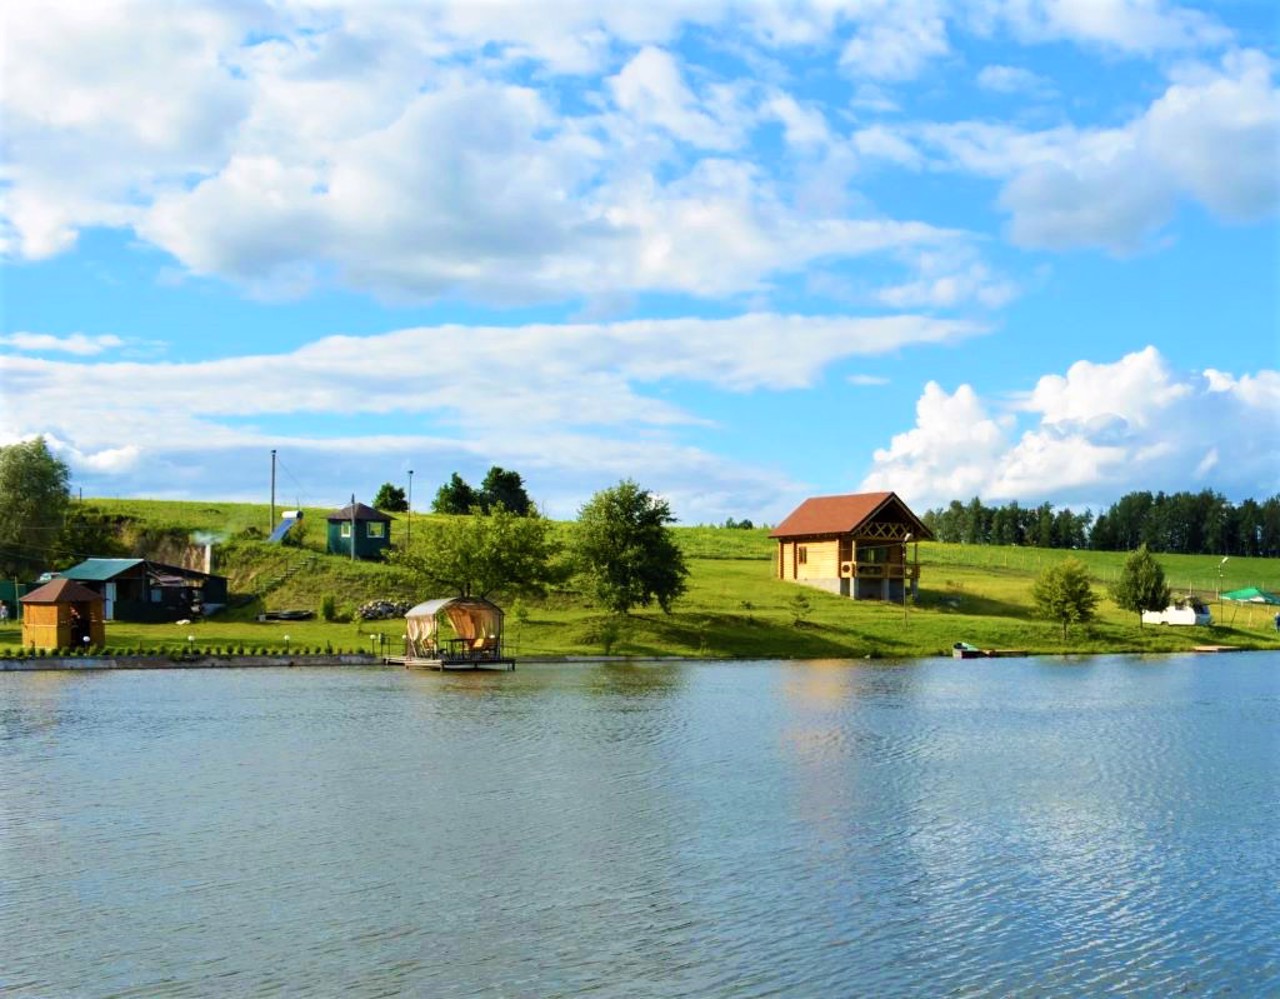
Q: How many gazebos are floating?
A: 1